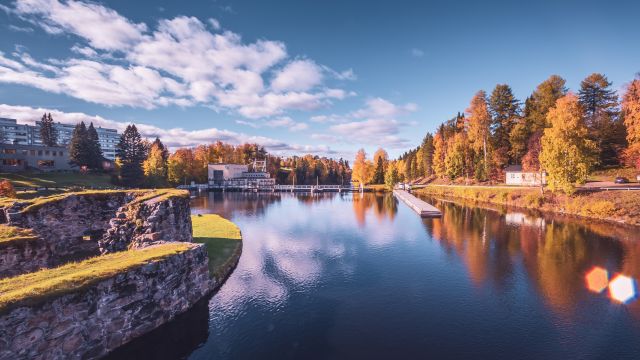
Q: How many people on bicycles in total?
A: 0